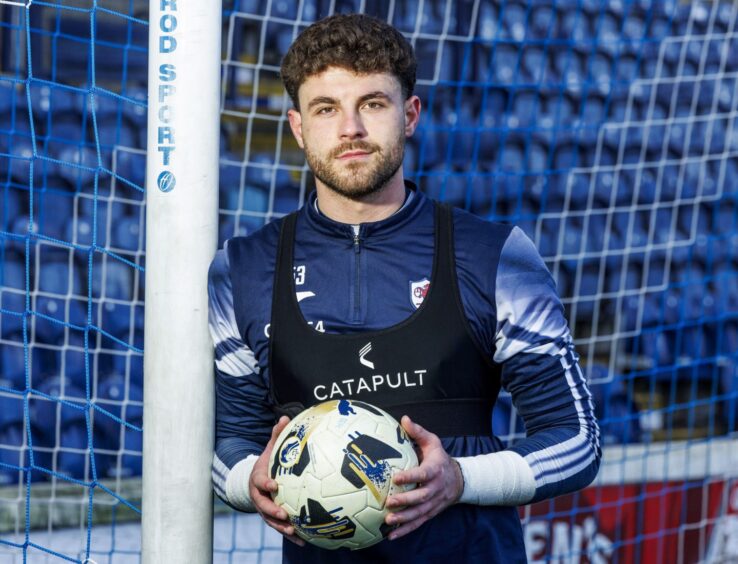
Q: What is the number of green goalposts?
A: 0